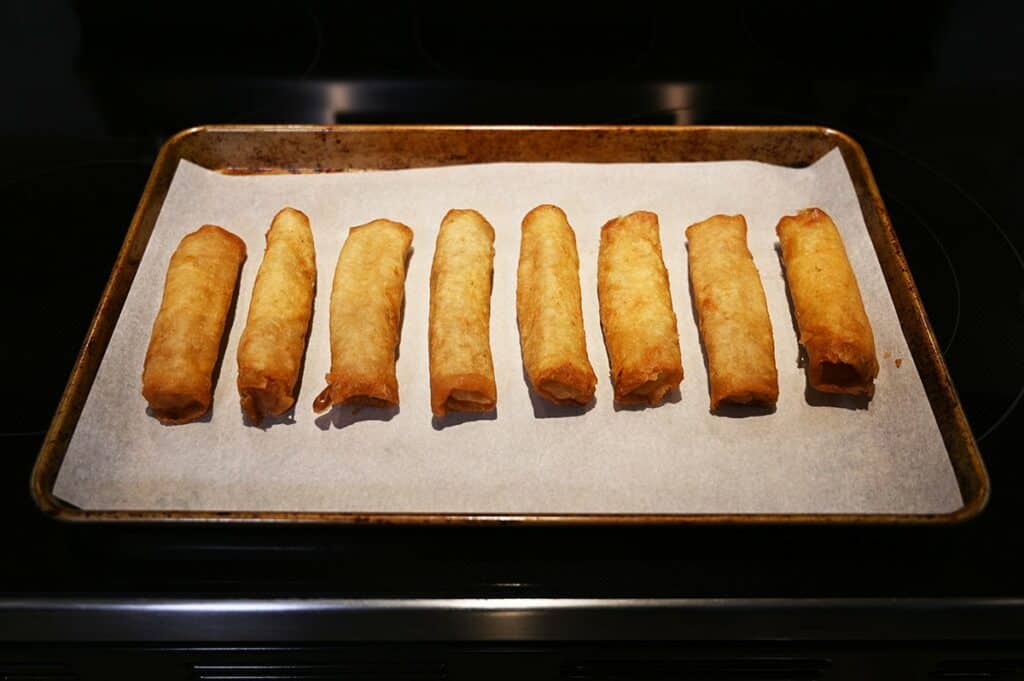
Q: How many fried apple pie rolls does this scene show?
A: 8